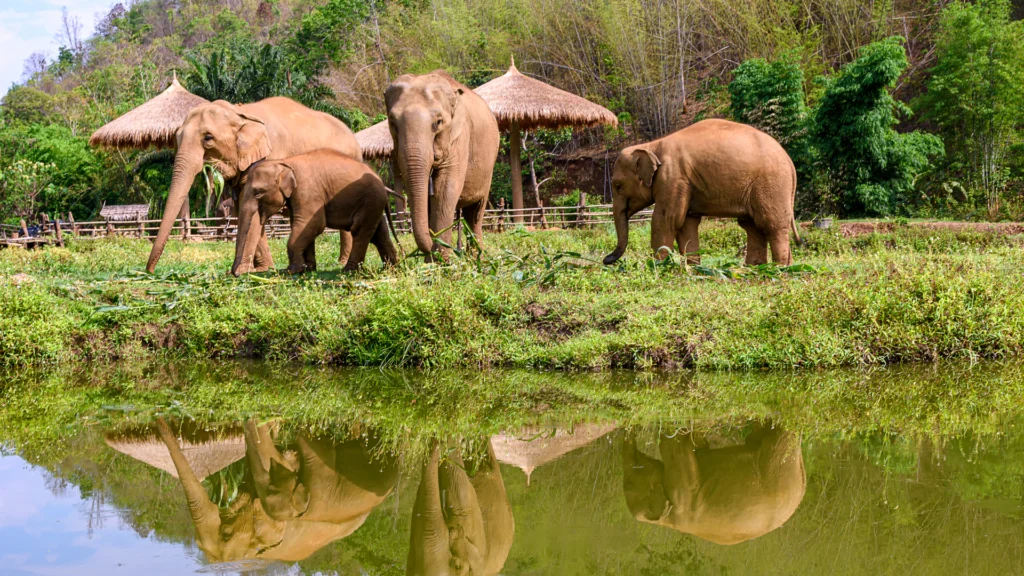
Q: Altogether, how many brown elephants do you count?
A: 4